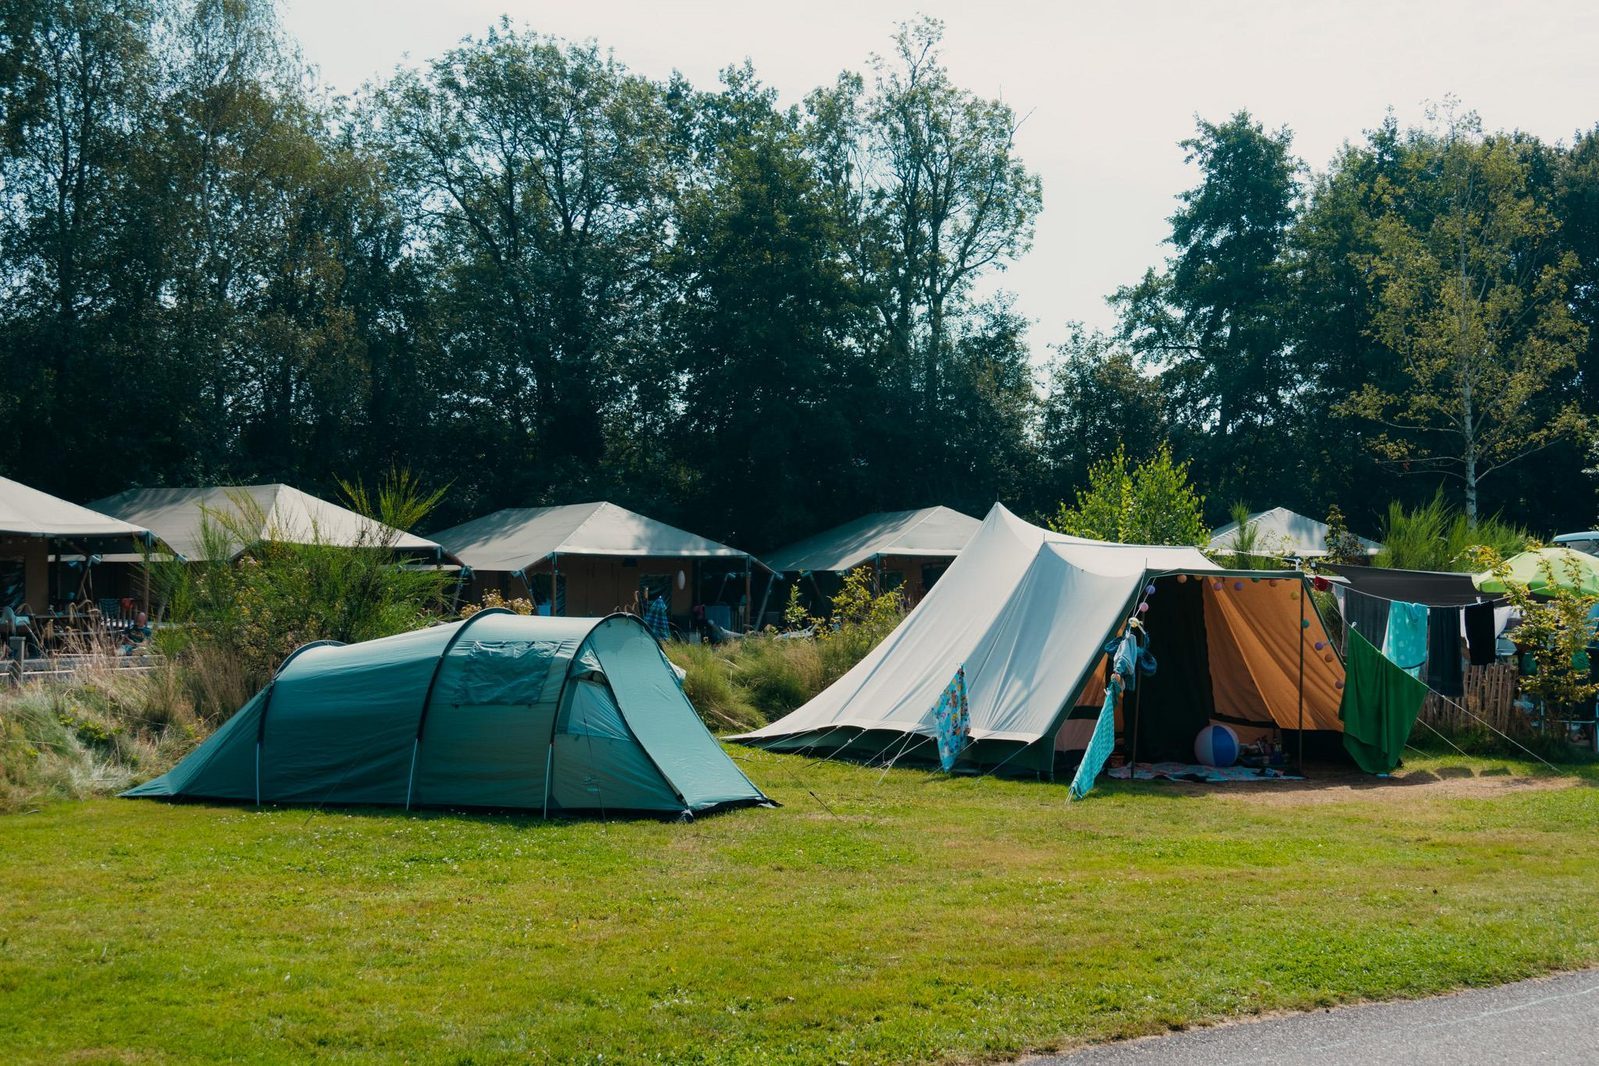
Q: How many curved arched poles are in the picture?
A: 3